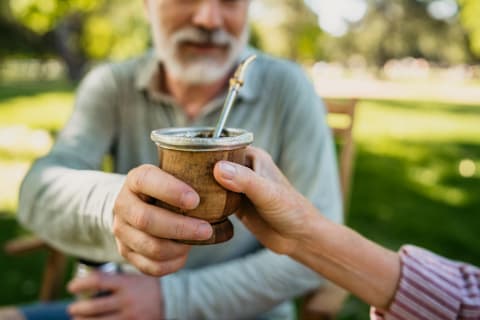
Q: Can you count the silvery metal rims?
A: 1